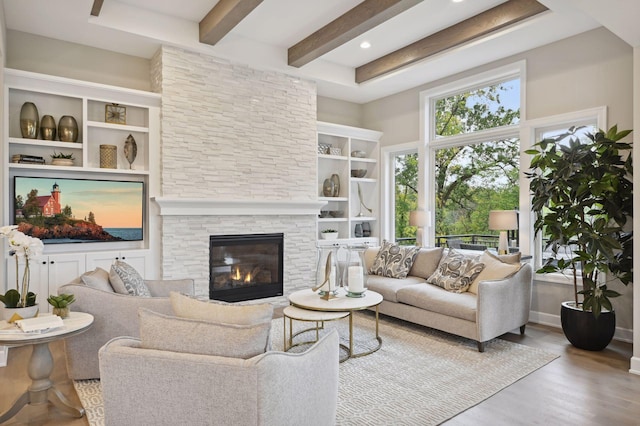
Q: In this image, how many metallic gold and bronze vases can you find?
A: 3